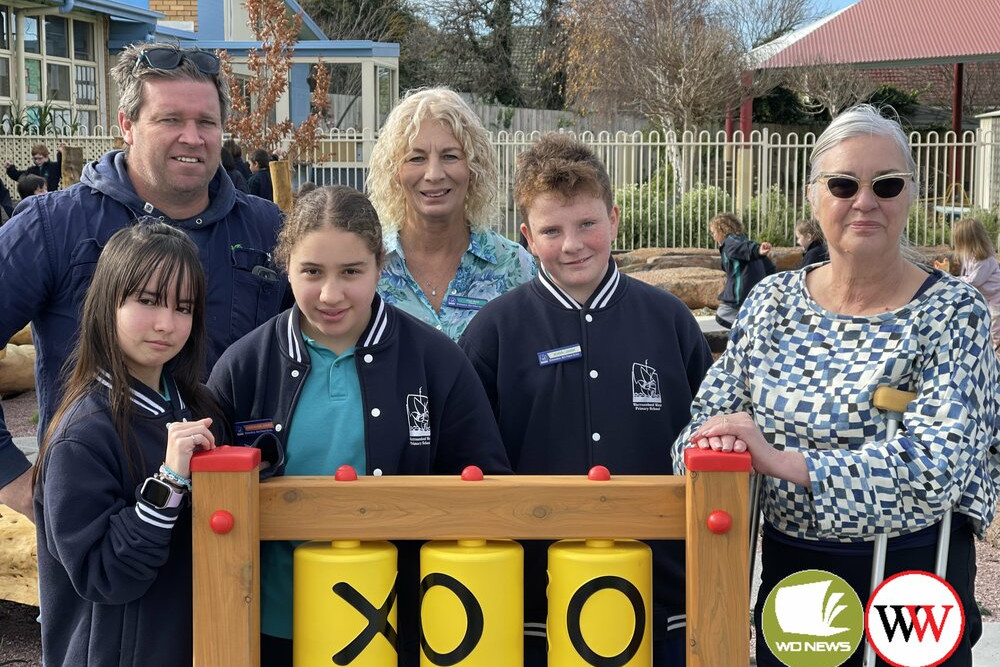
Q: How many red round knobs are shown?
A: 5